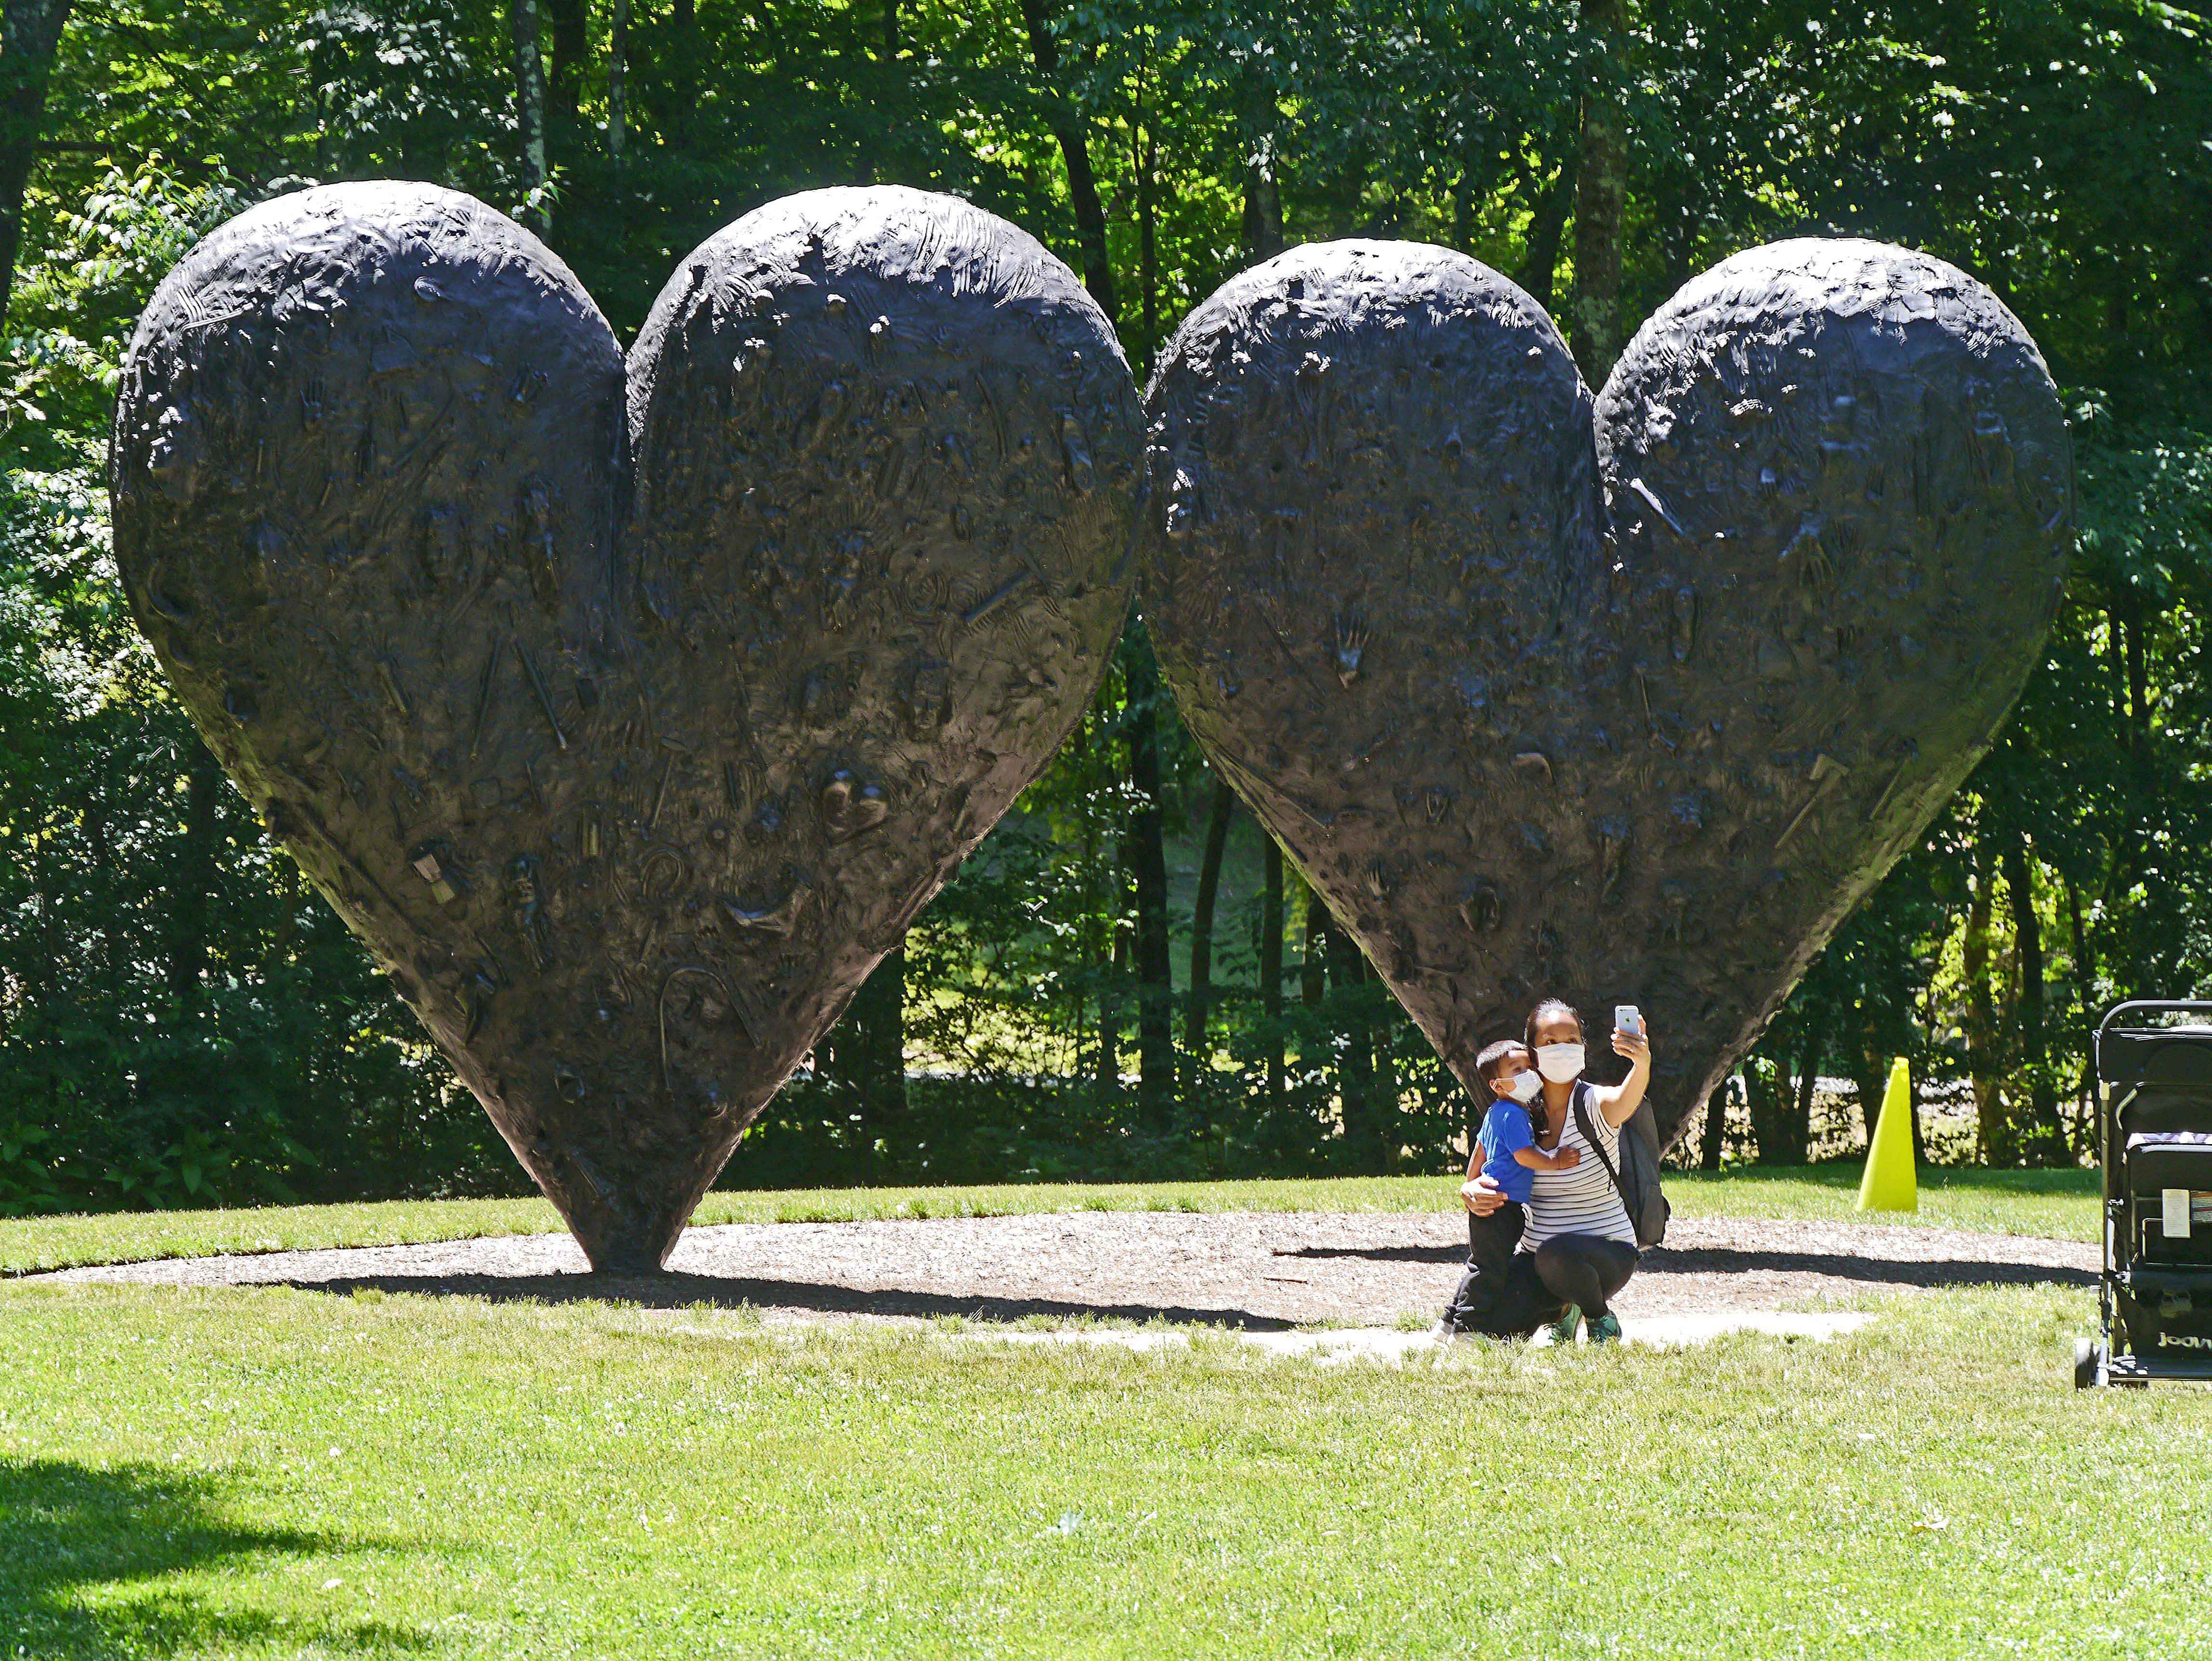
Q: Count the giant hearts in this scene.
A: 2